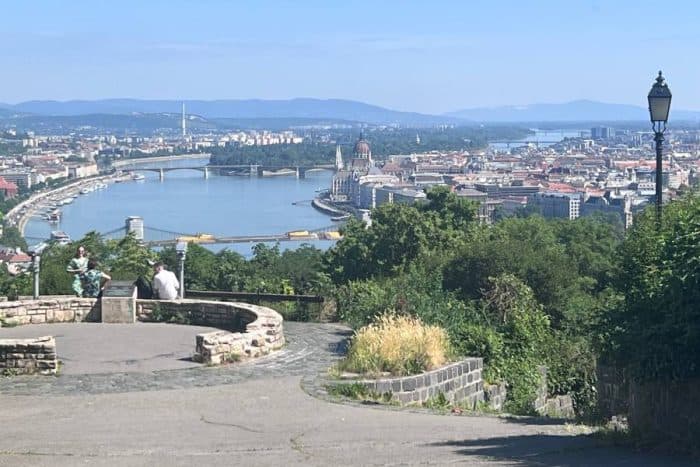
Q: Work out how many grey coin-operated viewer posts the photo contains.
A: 2